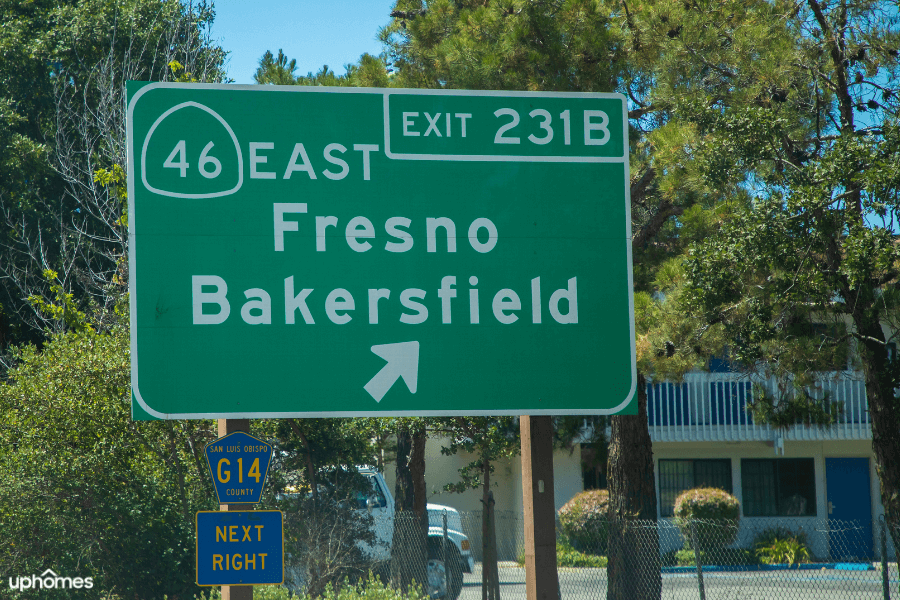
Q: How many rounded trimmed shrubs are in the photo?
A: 2